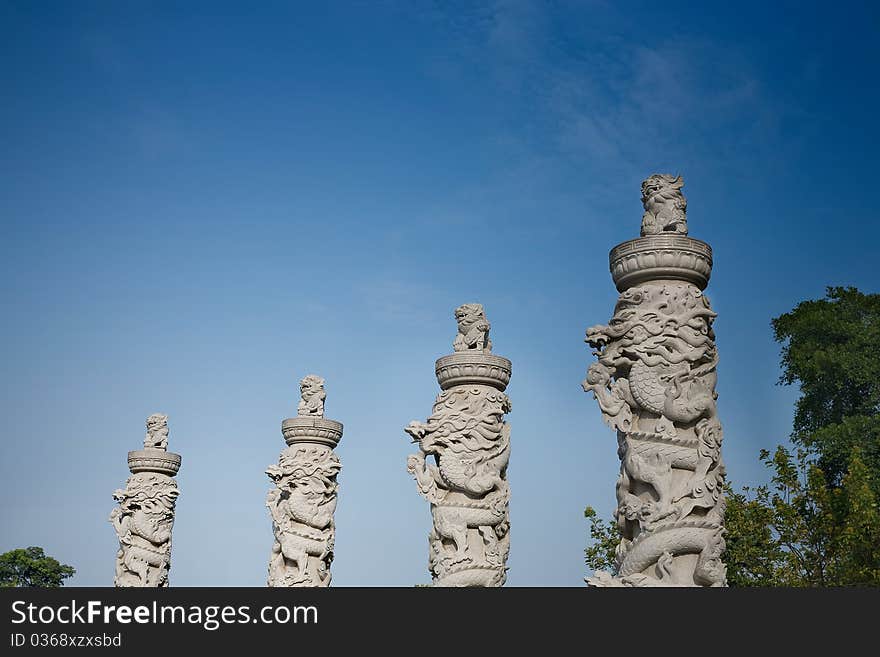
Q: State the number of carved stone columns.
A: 4